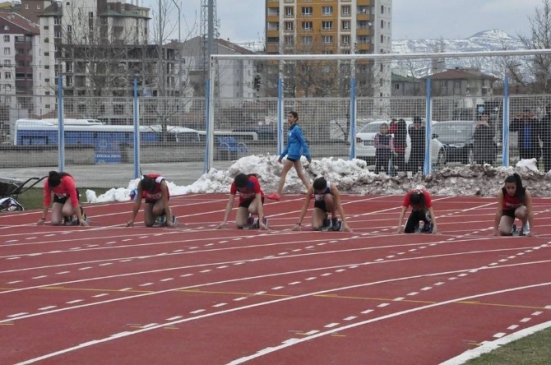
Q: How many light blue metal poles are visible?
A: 7